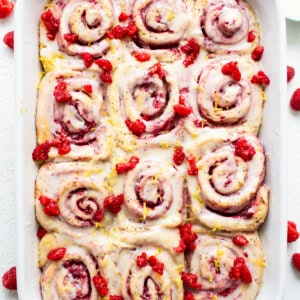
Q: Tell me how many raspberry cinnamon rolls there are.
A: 12